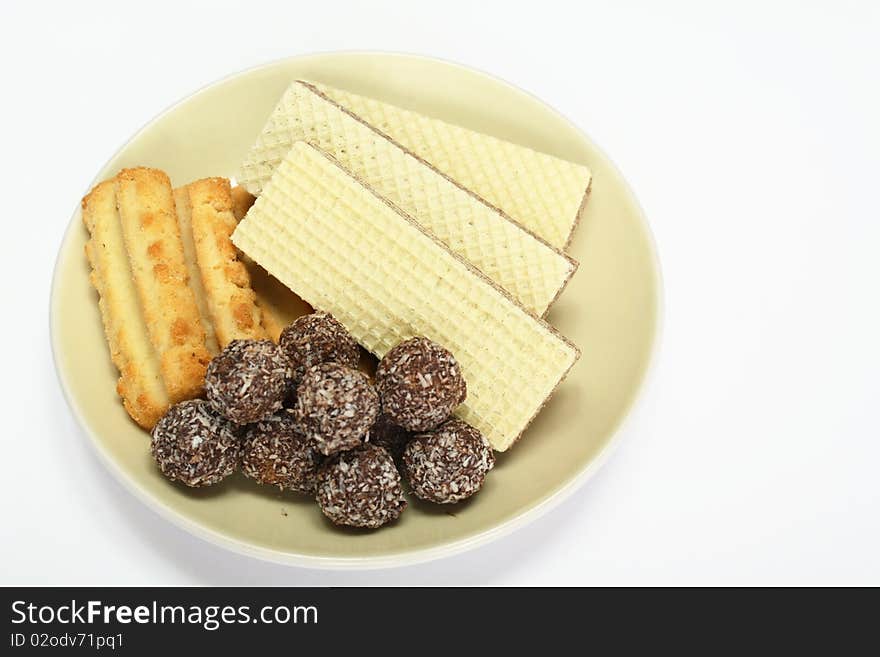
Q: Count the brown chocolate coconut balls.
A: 9